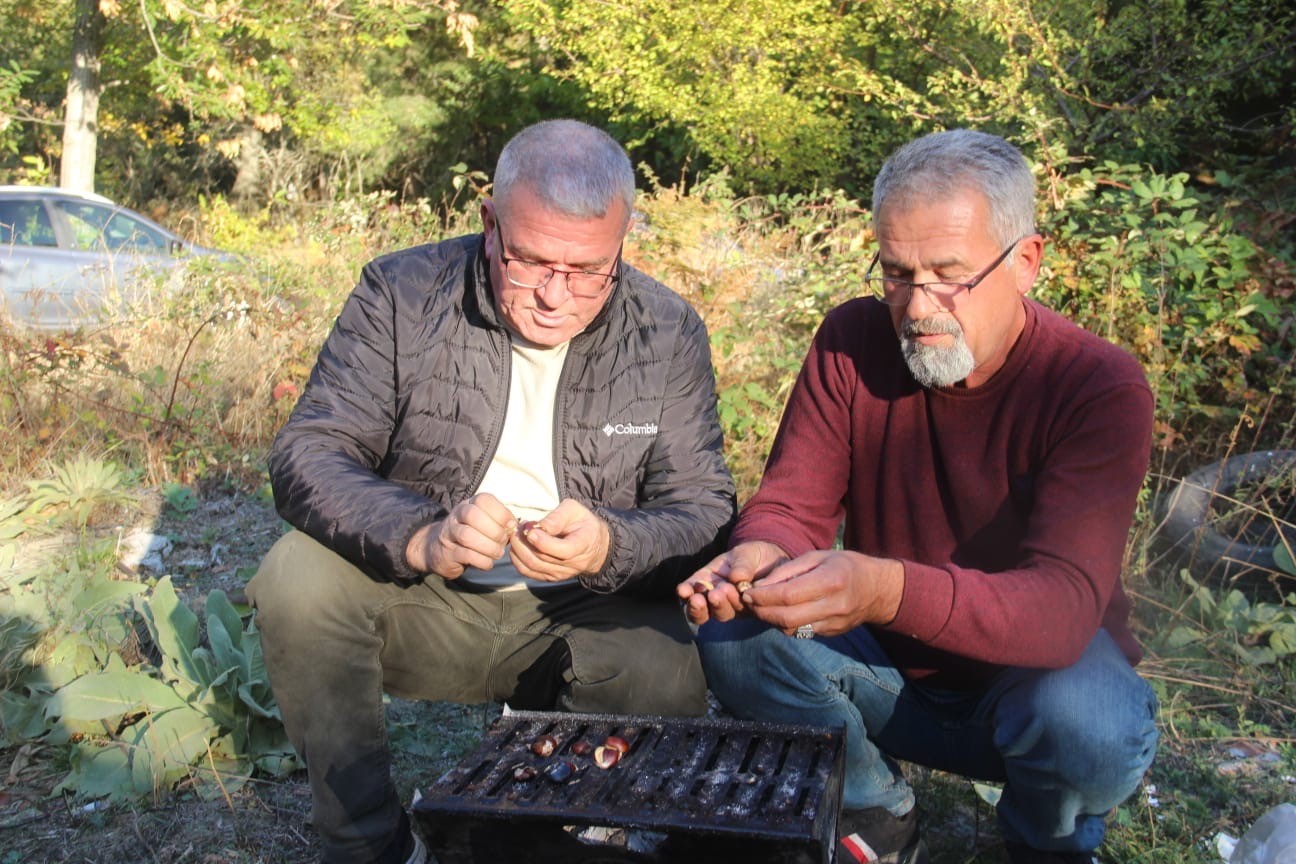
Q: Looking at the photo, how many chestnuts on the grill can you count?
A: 6